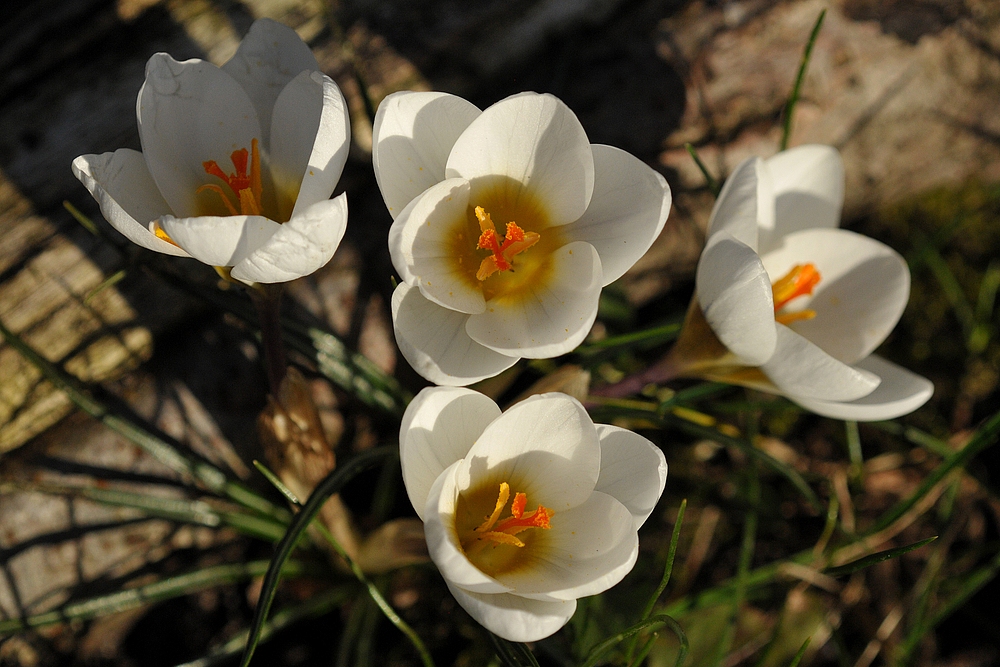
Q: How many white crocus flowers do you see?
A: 4